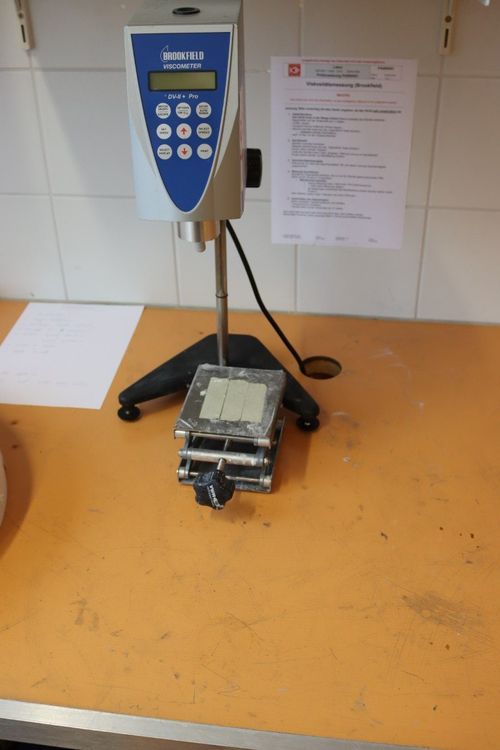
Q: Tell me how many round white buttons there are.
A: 9